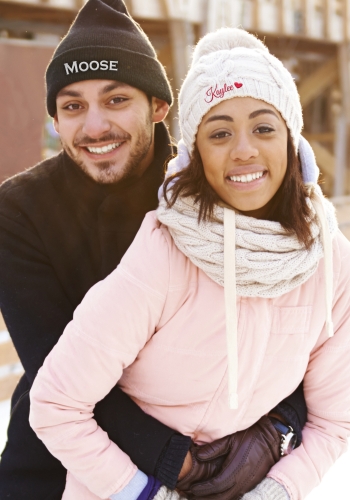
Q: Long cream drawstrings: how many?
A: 2